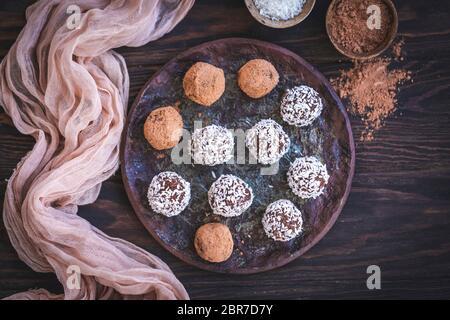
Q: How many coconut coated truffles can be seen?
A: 7